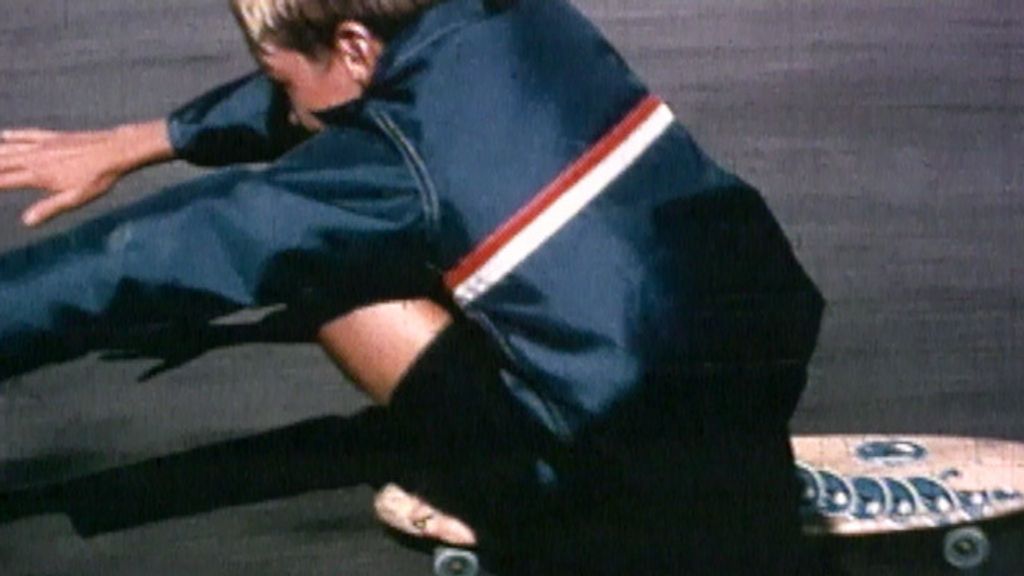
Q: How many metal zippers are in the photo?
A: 0